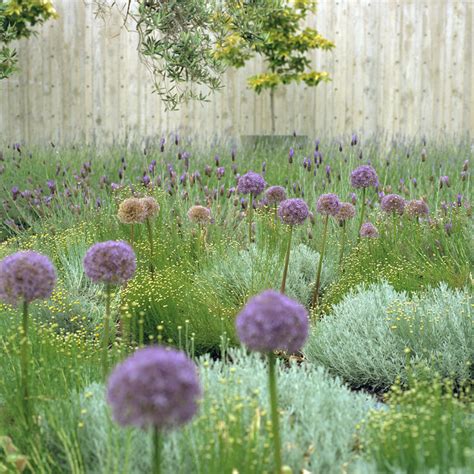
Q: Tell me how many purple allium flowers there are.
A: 13